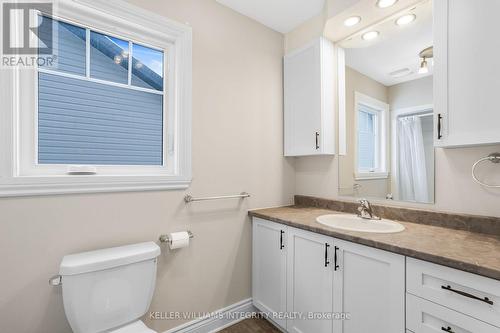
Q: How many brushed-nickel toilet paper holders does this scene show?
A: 1